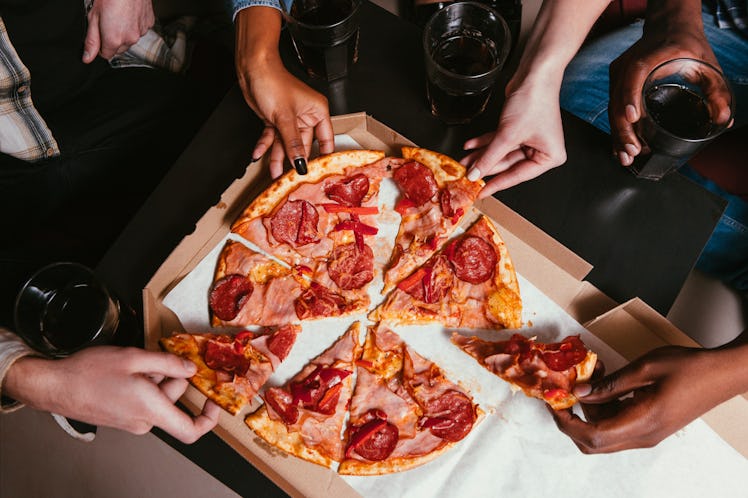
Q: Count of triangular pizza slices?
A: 8